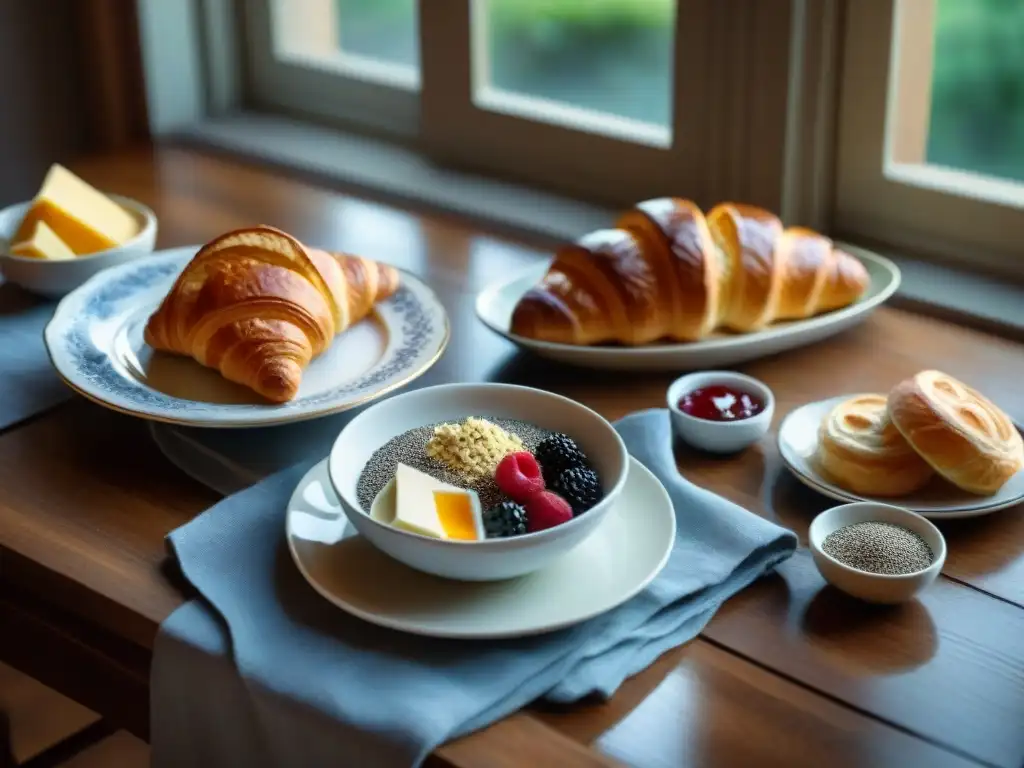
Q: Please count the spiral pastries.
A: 2